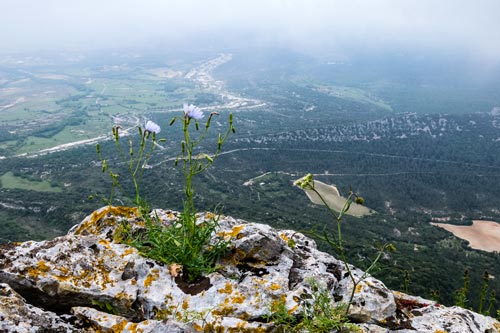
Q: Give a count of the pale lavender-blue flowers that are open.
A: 2